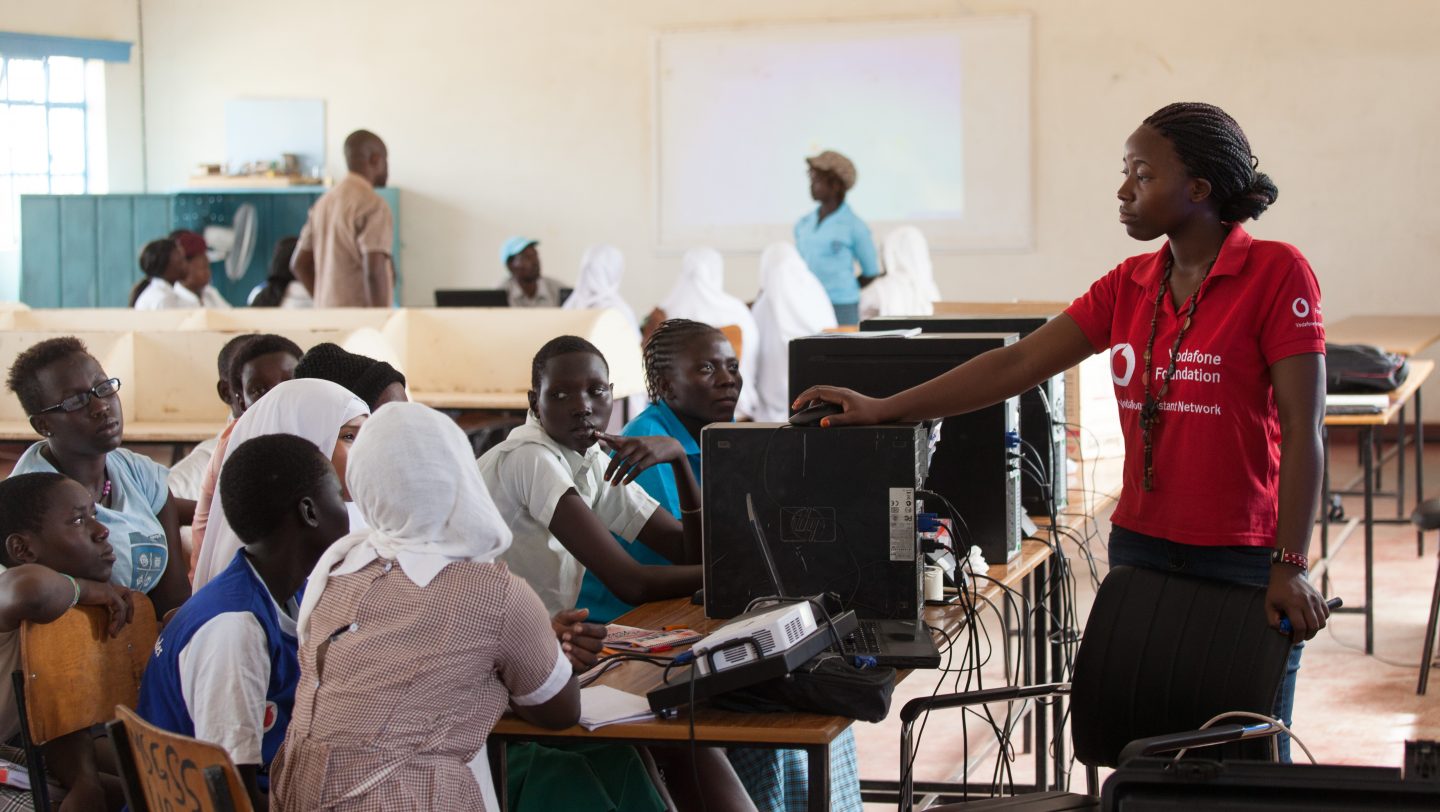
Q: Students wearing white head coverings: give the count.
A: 6